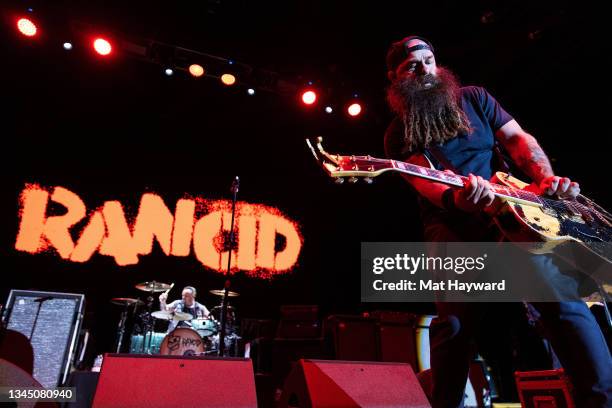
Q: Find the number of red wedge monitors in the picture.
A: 2